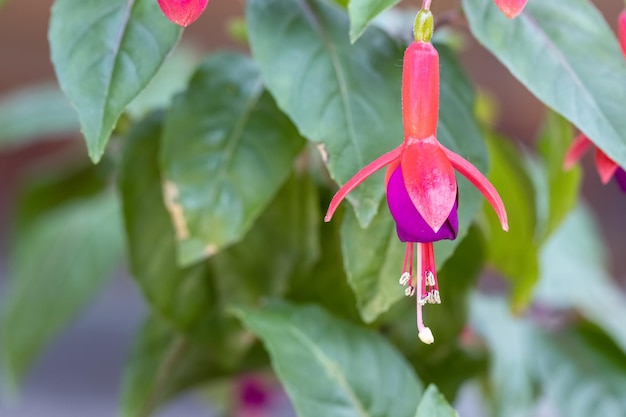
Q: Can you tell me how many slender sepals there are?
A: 2